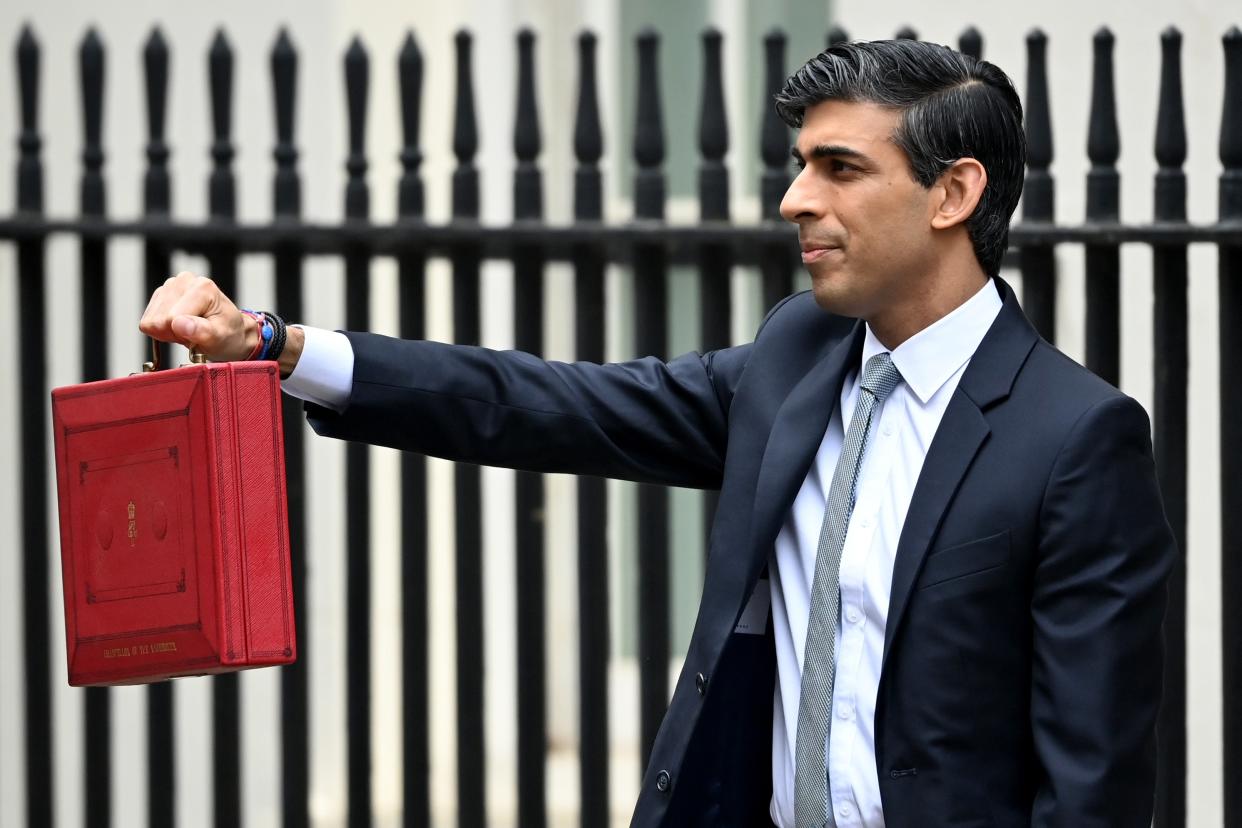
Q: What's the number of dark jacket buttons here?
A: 2